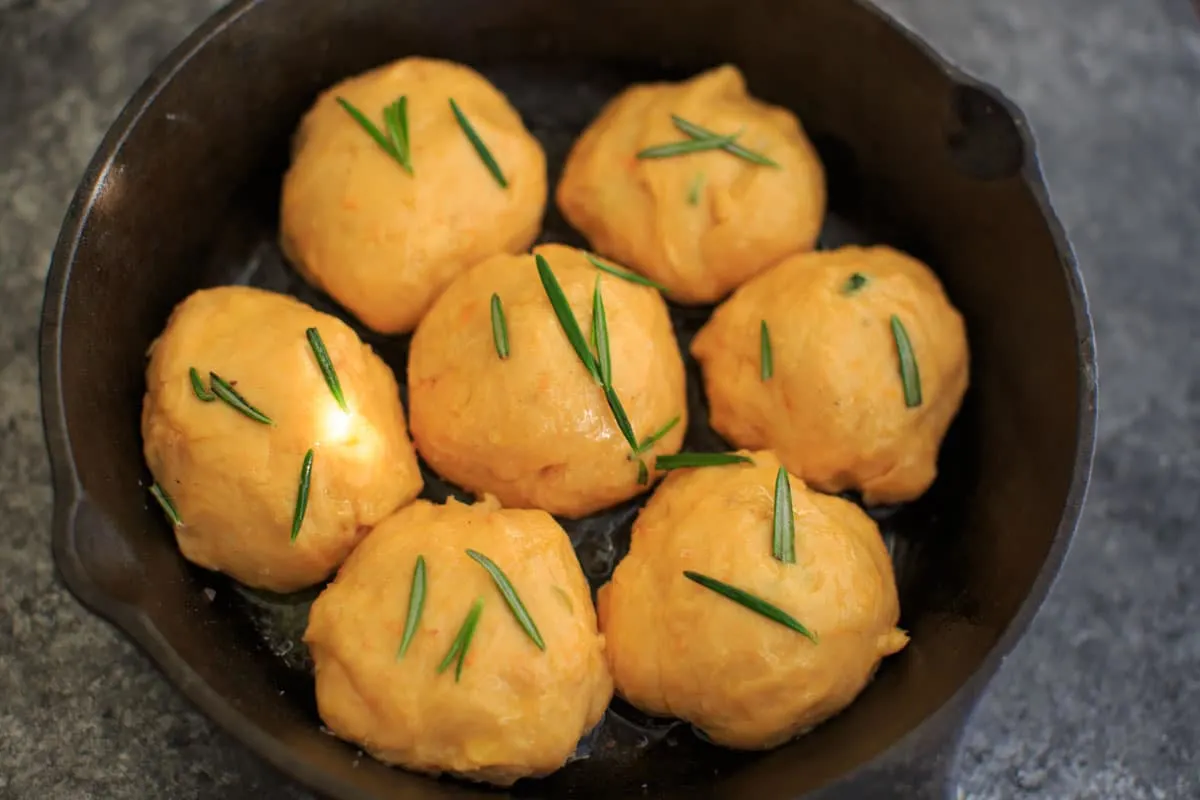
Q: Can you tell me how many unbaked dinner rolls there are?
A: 7